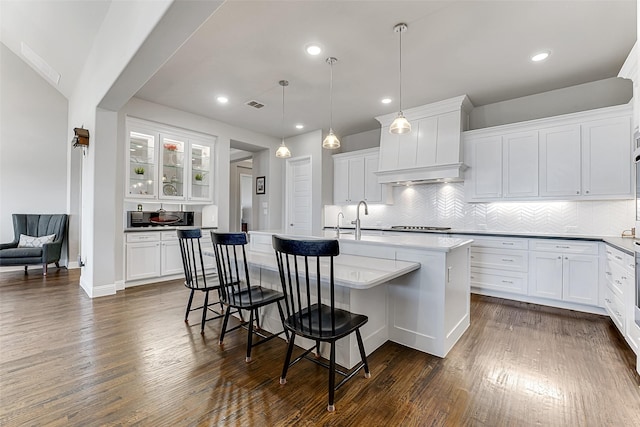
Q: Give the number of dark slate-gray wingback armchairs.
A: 1